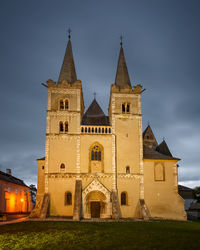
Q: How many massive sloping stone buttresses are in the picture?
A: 4